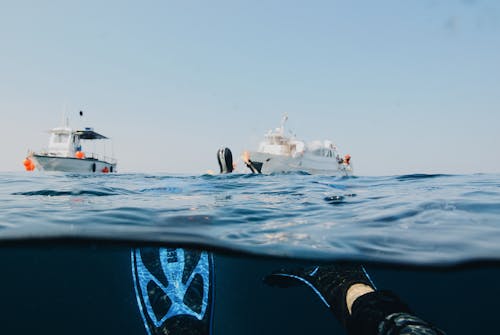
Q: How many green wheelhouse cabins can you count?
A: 0